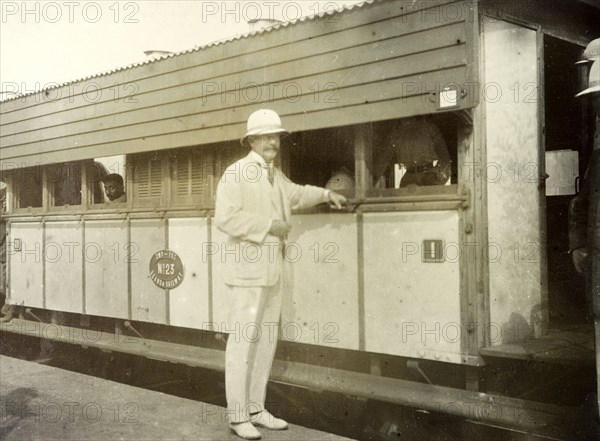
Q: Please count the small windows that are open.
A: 3